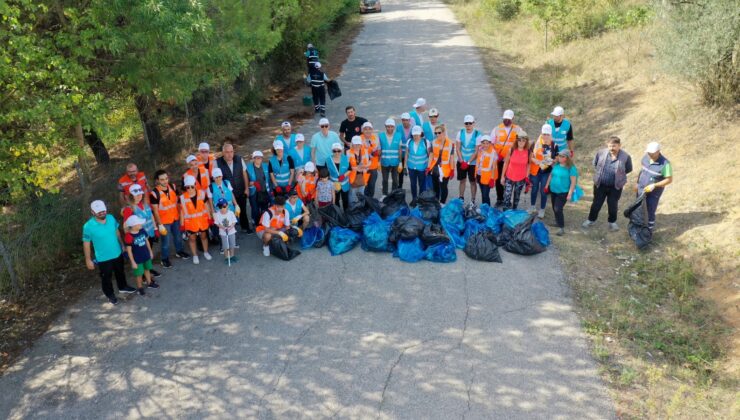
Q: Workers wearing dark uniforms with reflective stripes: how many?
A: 3